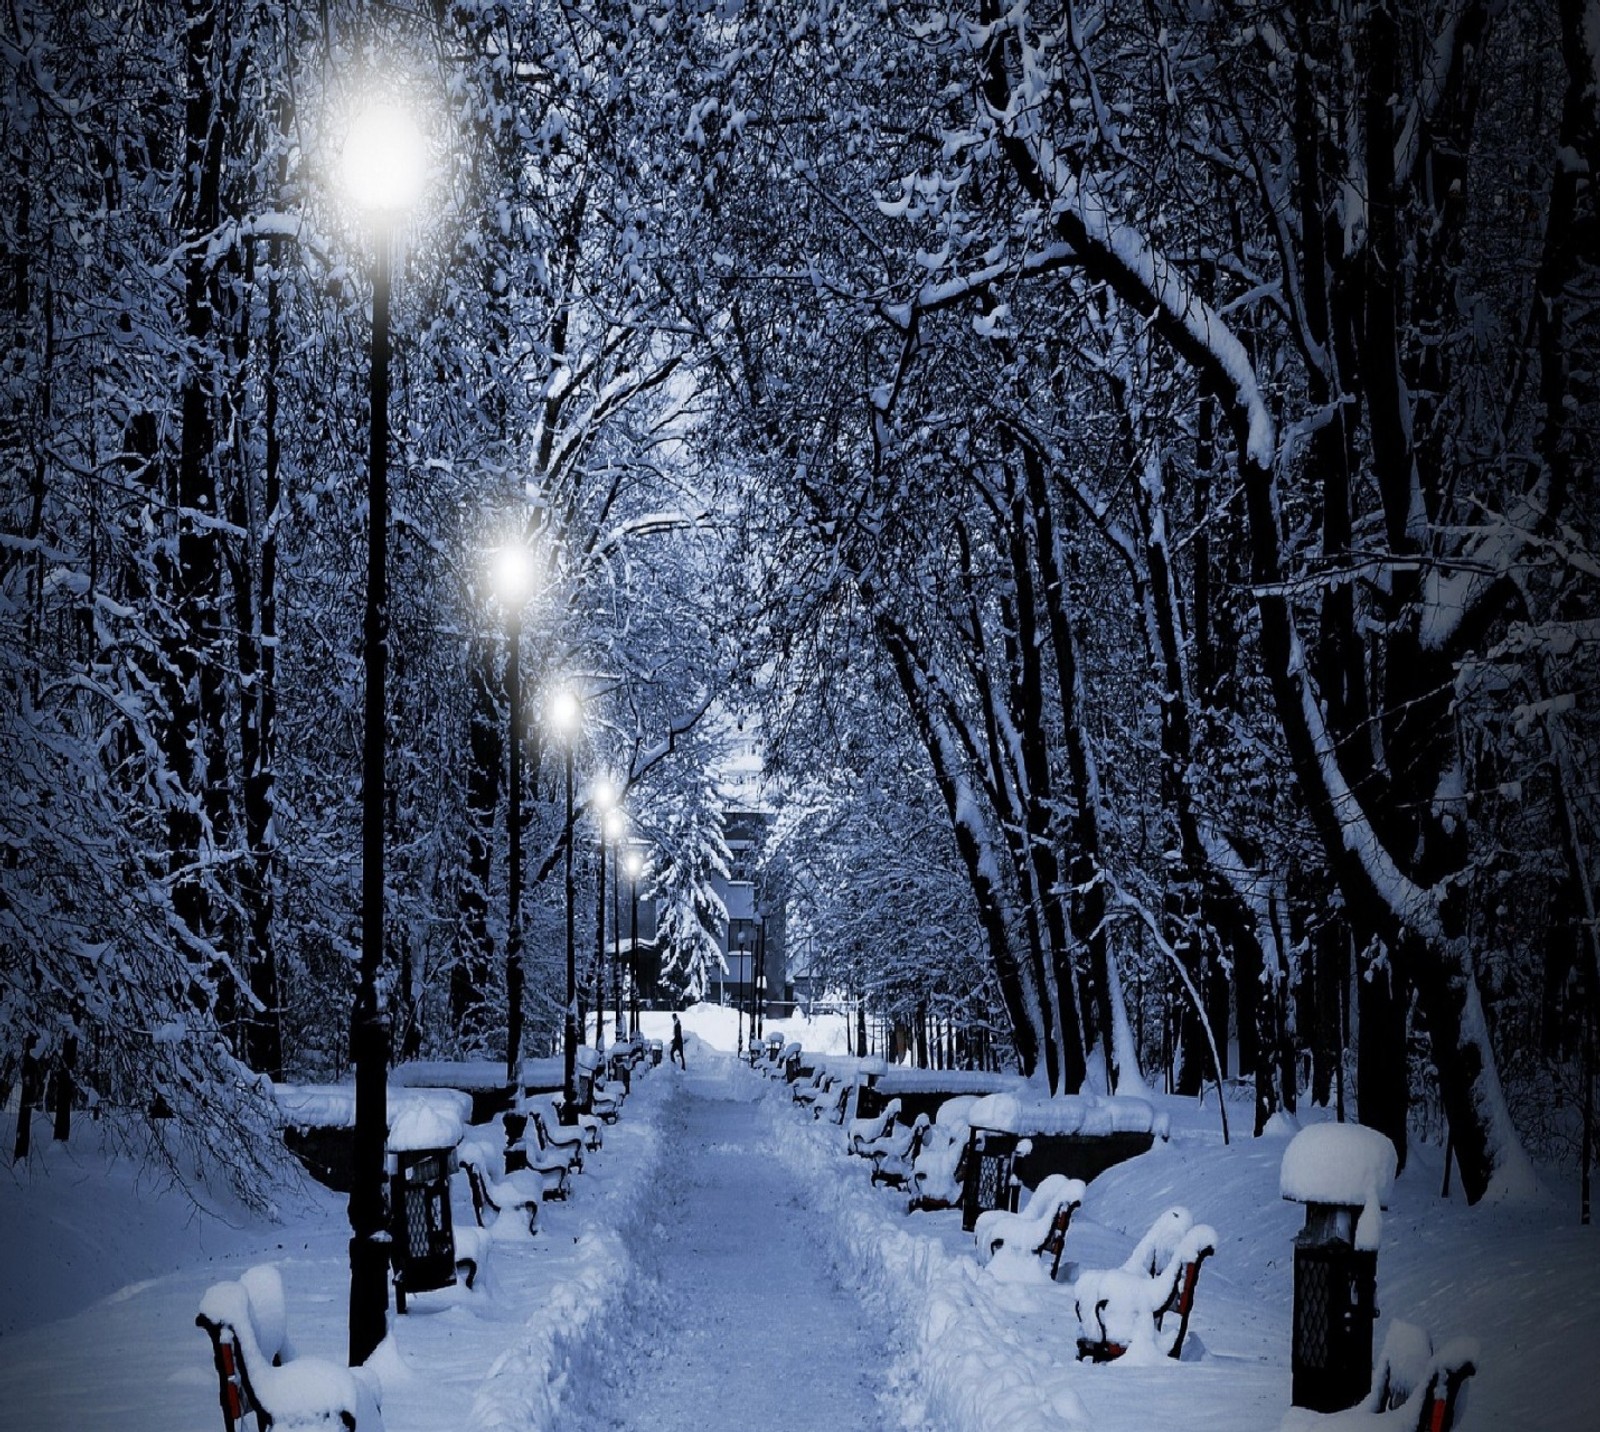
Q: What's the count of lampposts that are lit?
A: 6